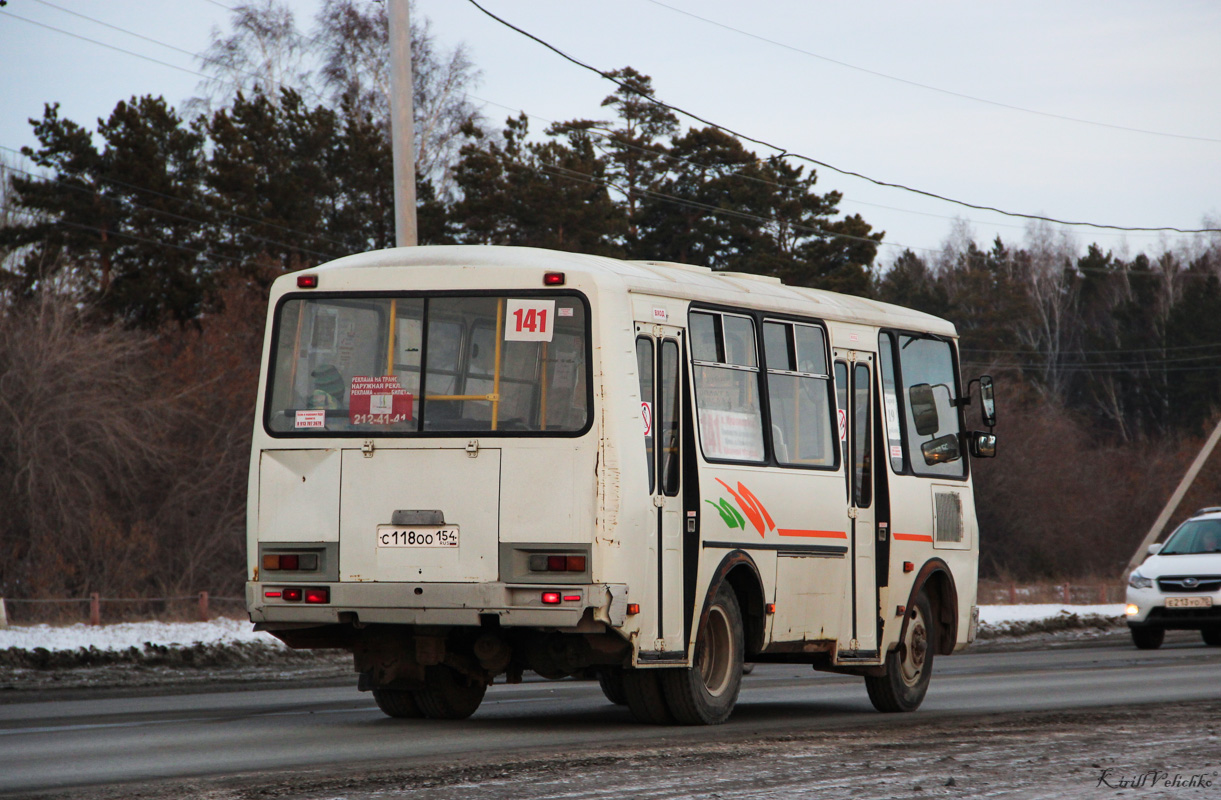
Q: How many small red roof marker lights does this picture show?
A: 2